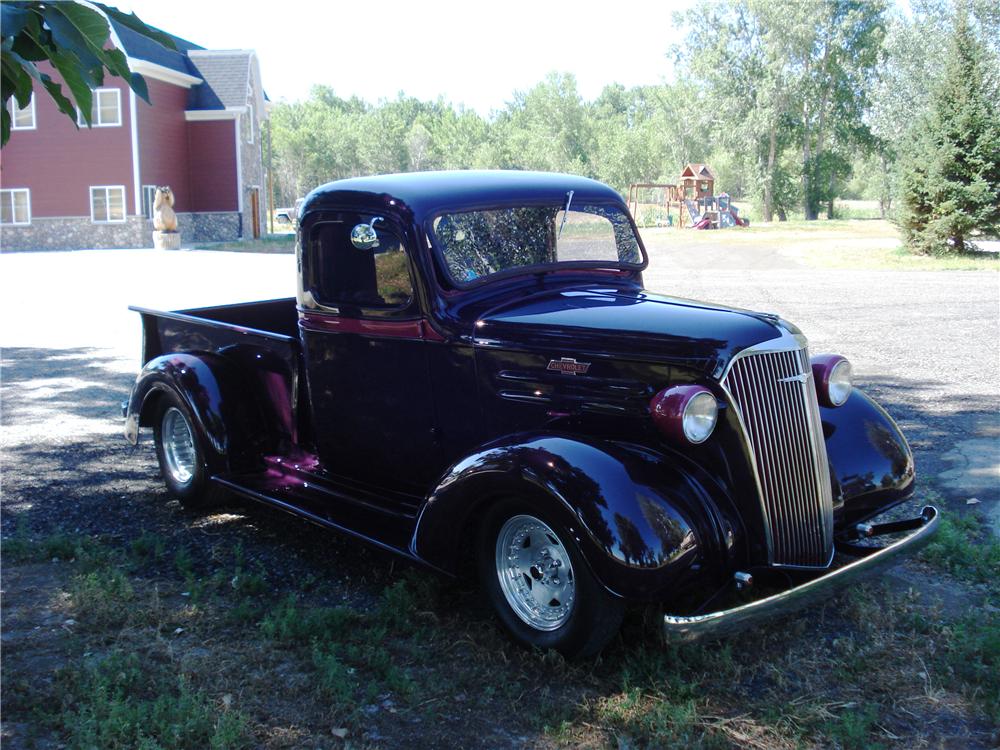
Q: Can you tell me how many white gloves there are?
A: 0